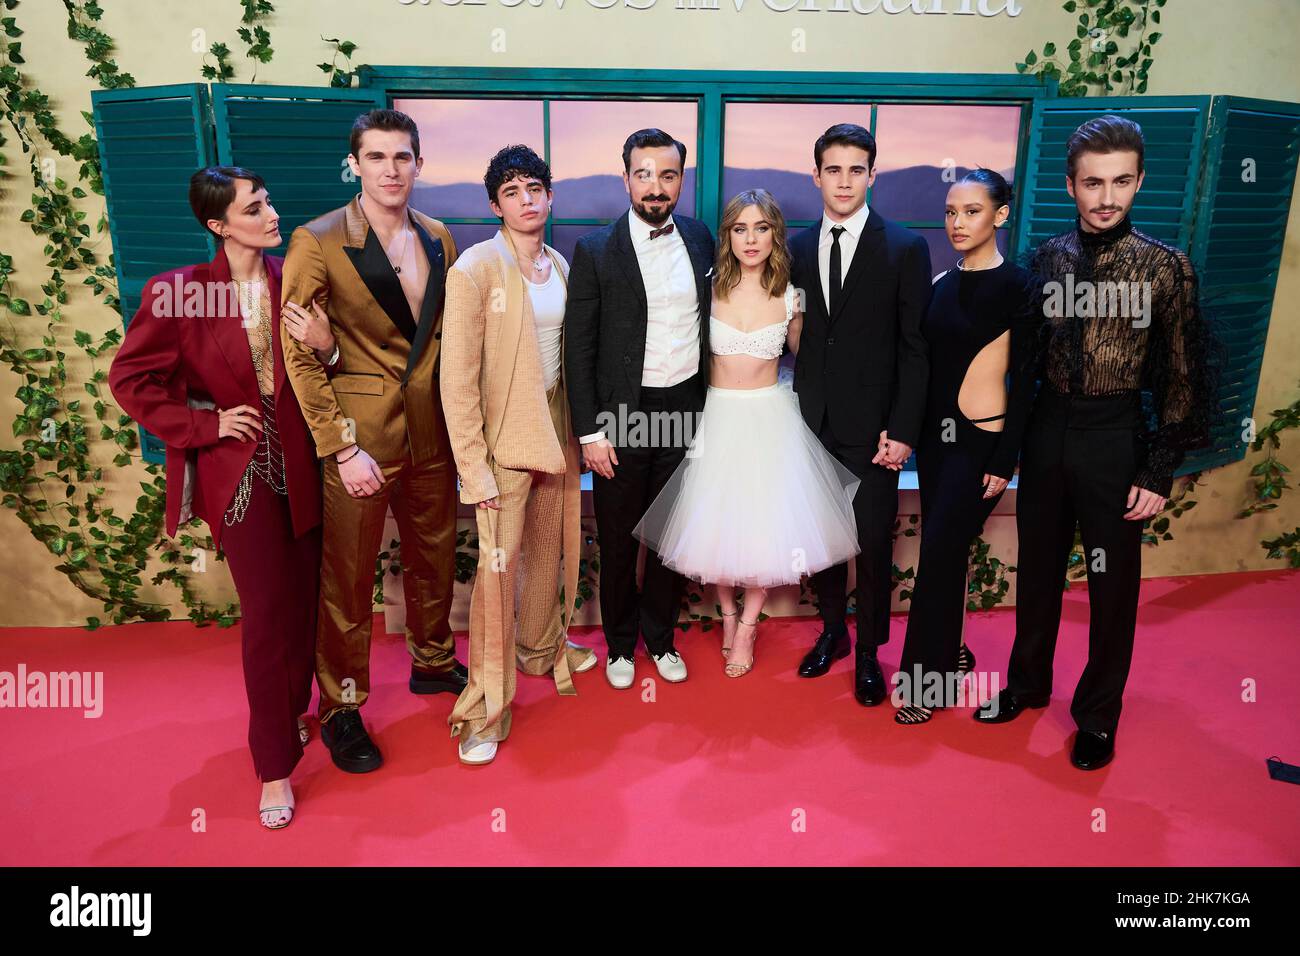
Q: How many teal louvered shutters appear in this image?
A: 4